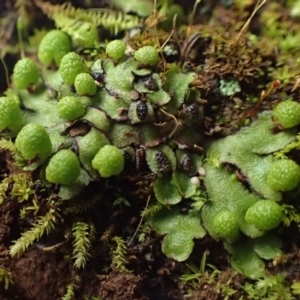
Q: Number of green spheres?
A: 15